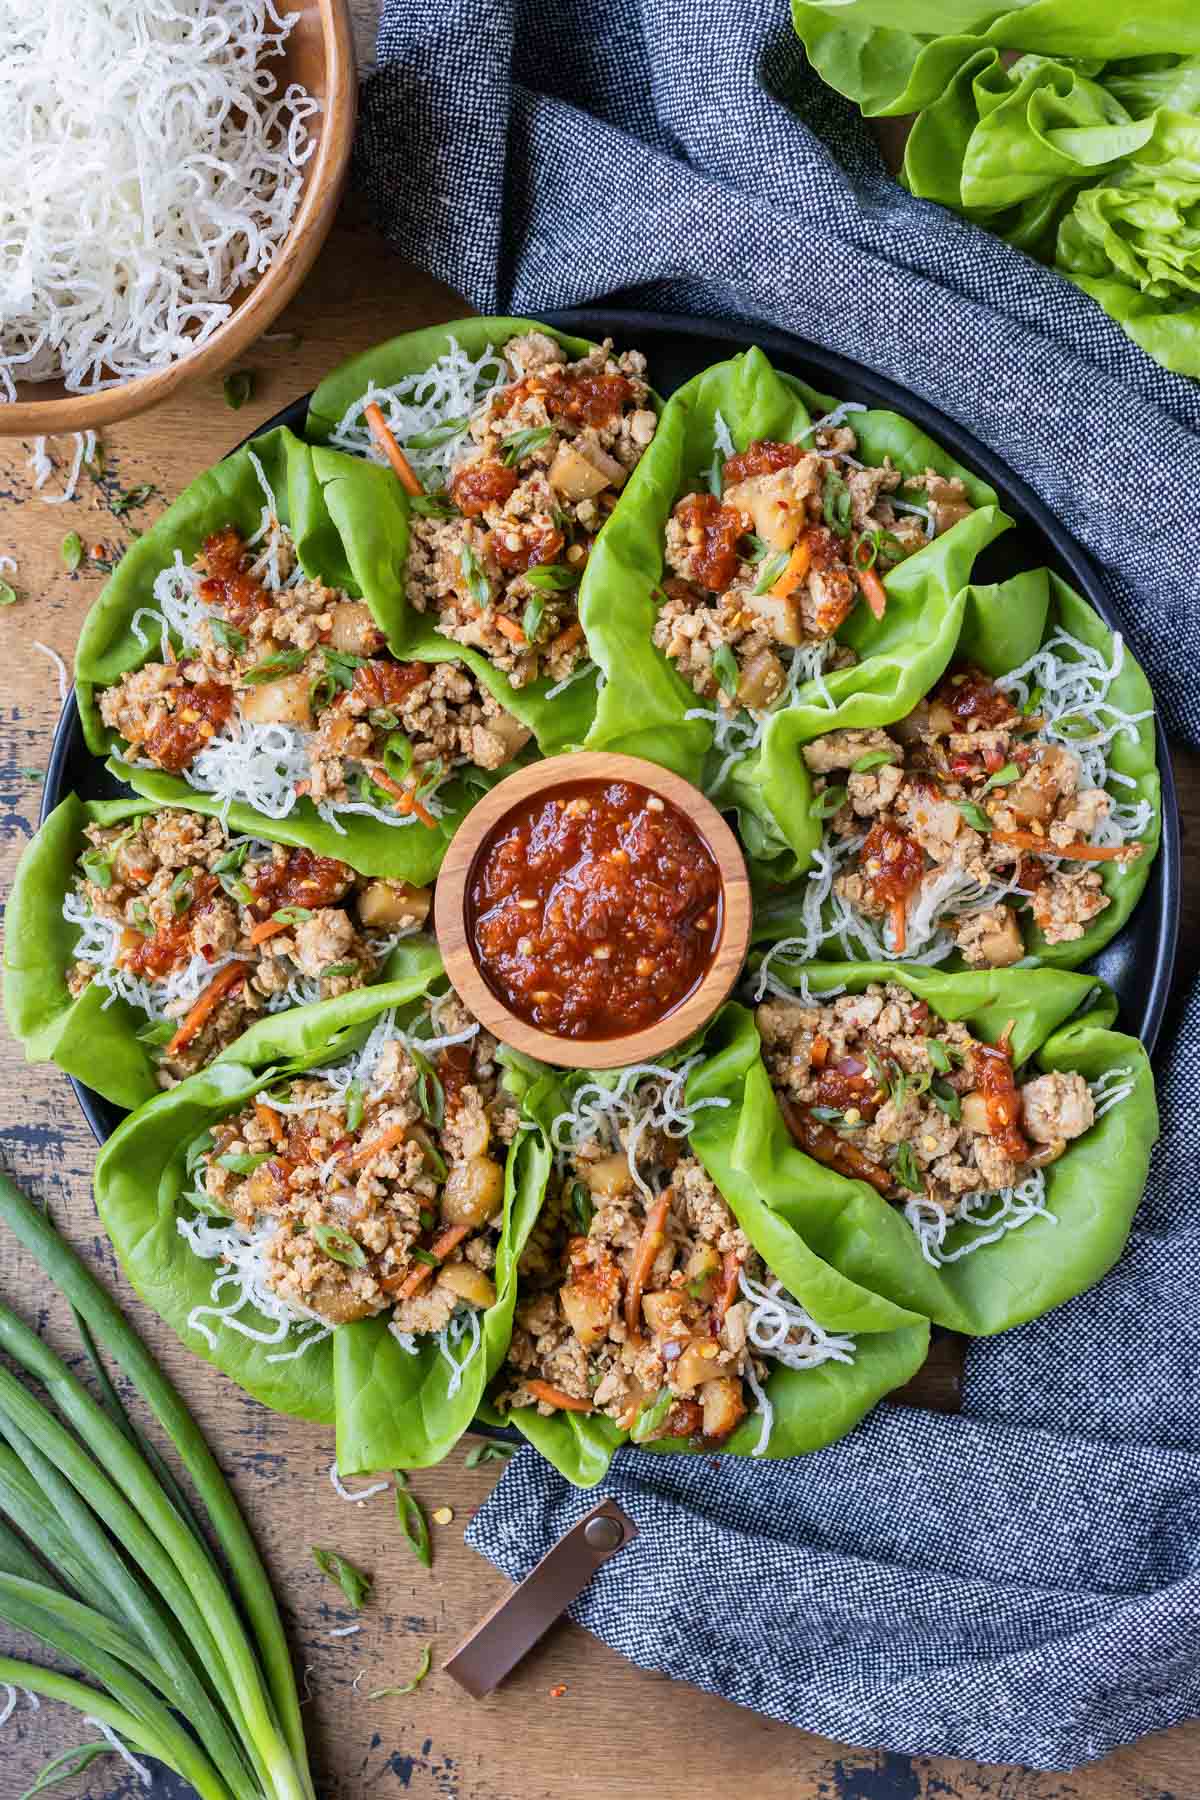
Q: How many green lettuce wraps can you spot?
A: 8